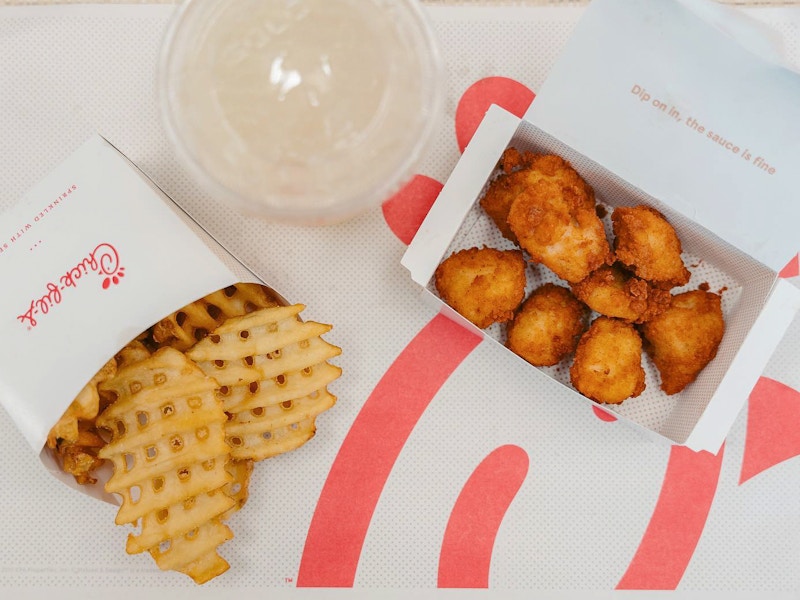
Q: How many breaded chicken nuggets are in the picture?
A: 8